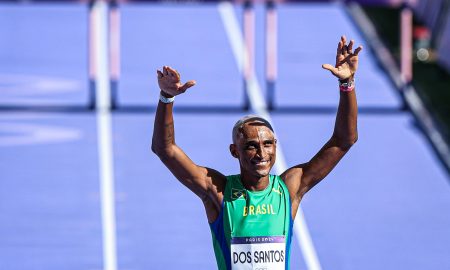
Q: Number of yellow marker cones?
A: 0